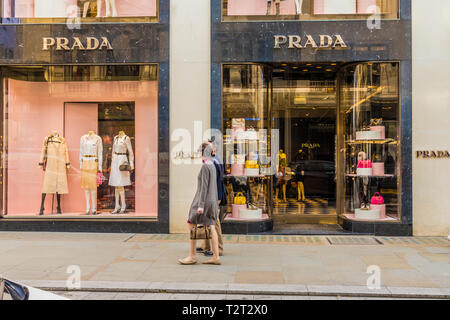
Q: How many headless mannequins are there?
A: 3